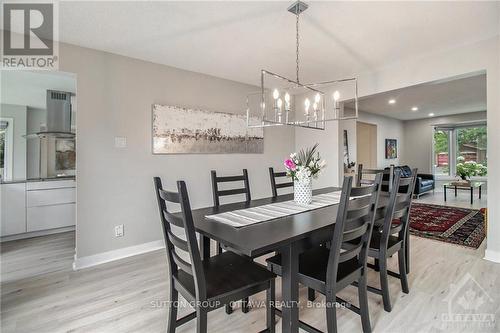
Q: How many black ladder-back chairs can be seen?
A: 6